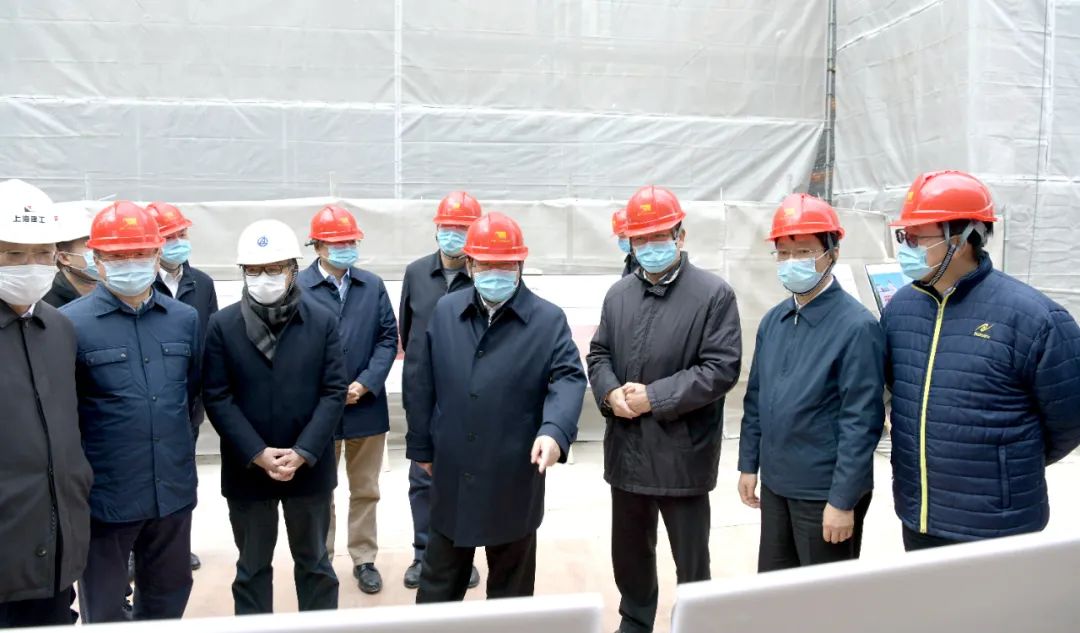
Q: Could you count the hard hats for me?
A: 12